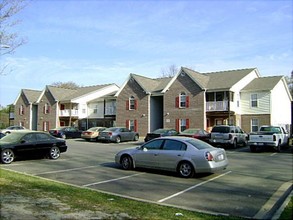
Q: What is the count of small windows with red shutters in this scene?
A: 8